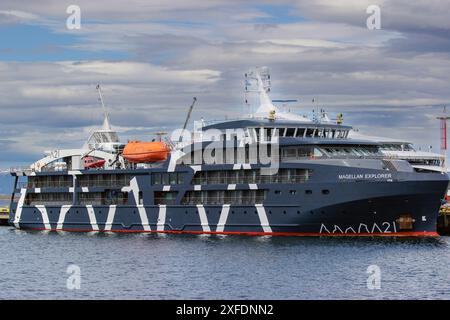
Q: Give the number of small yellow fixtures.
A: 2